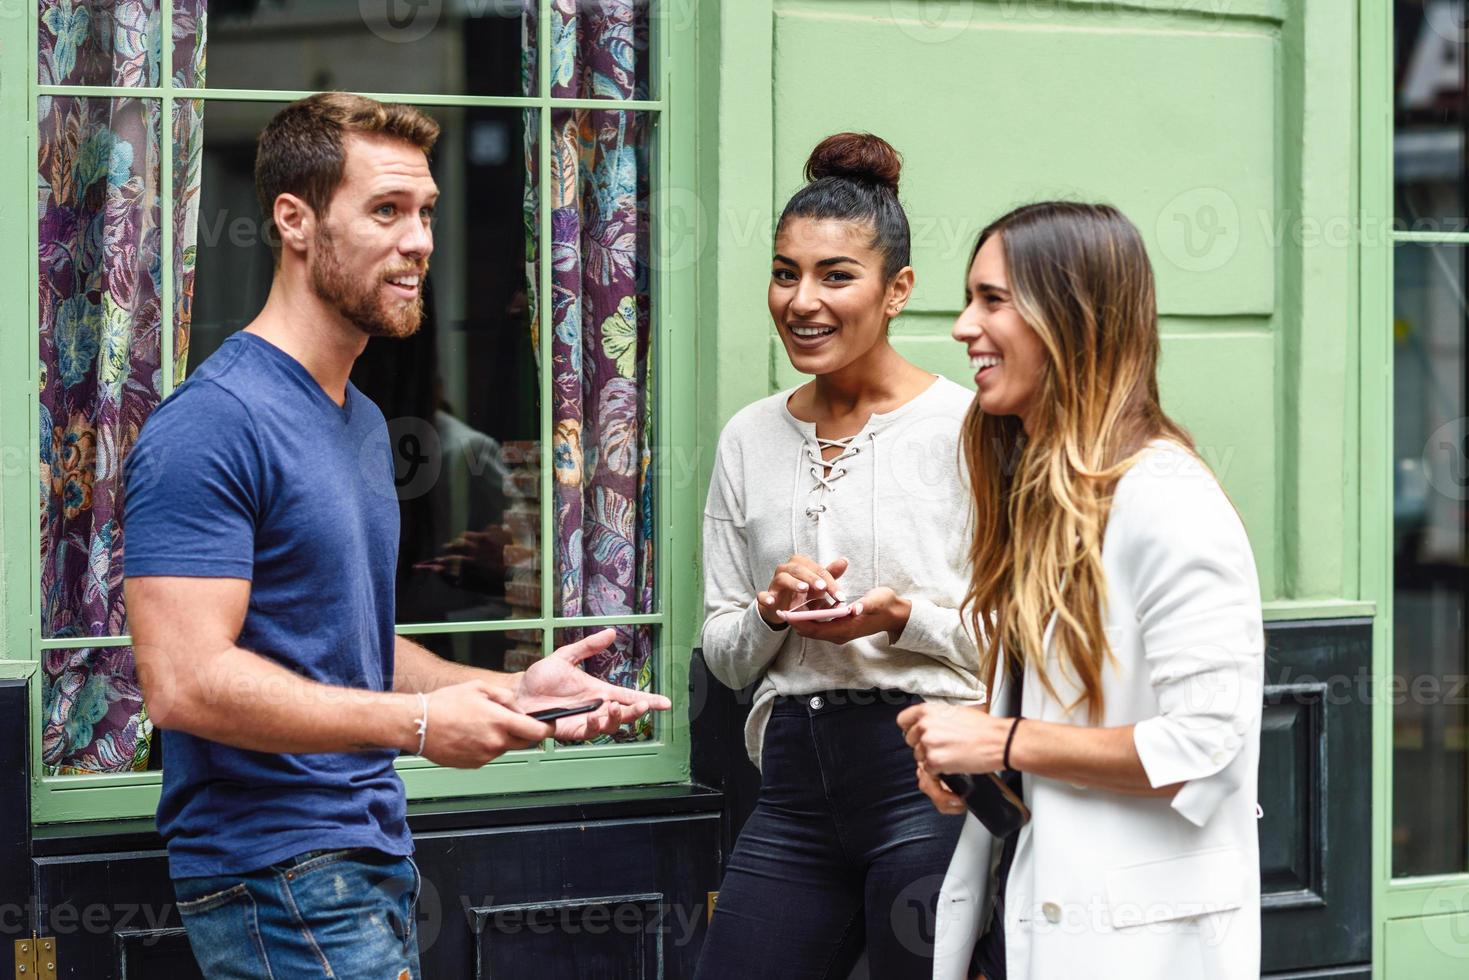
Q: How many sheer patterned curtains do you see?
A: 2